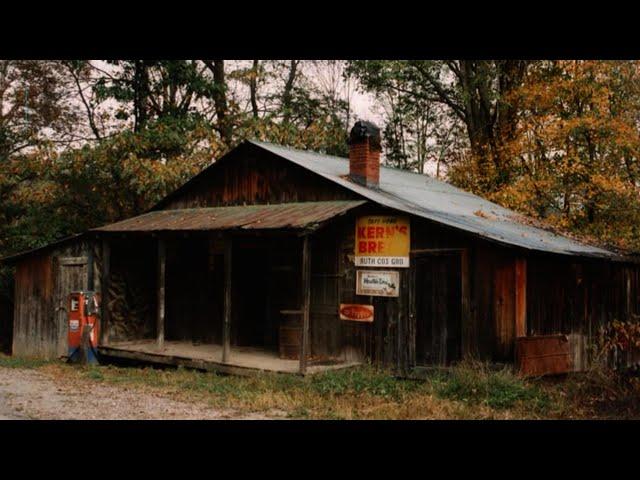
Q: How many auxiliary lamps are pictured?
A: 0